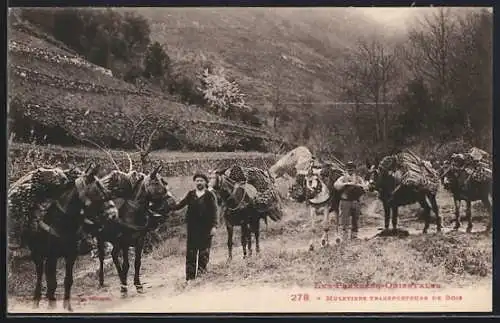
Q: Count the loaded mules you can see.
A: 6